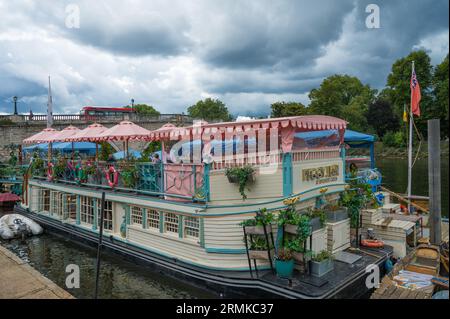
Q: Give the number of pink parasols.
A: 5